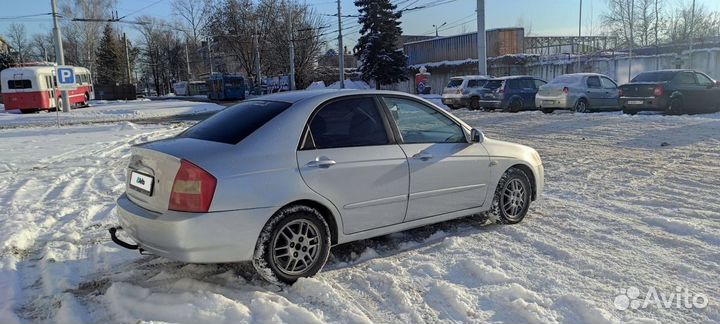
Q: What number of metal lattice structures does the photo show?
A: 1